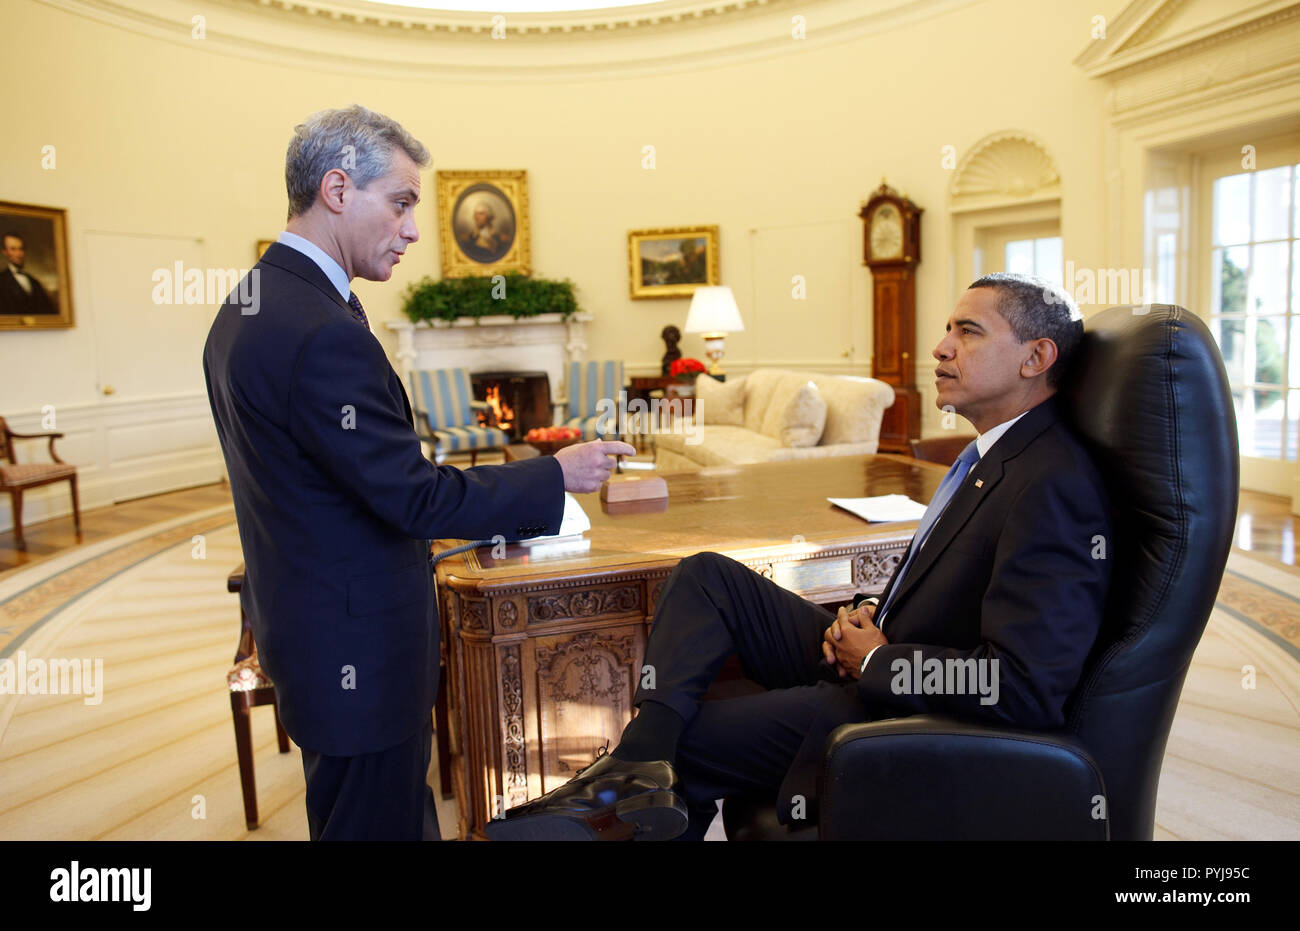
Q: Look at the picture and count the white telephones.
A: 1